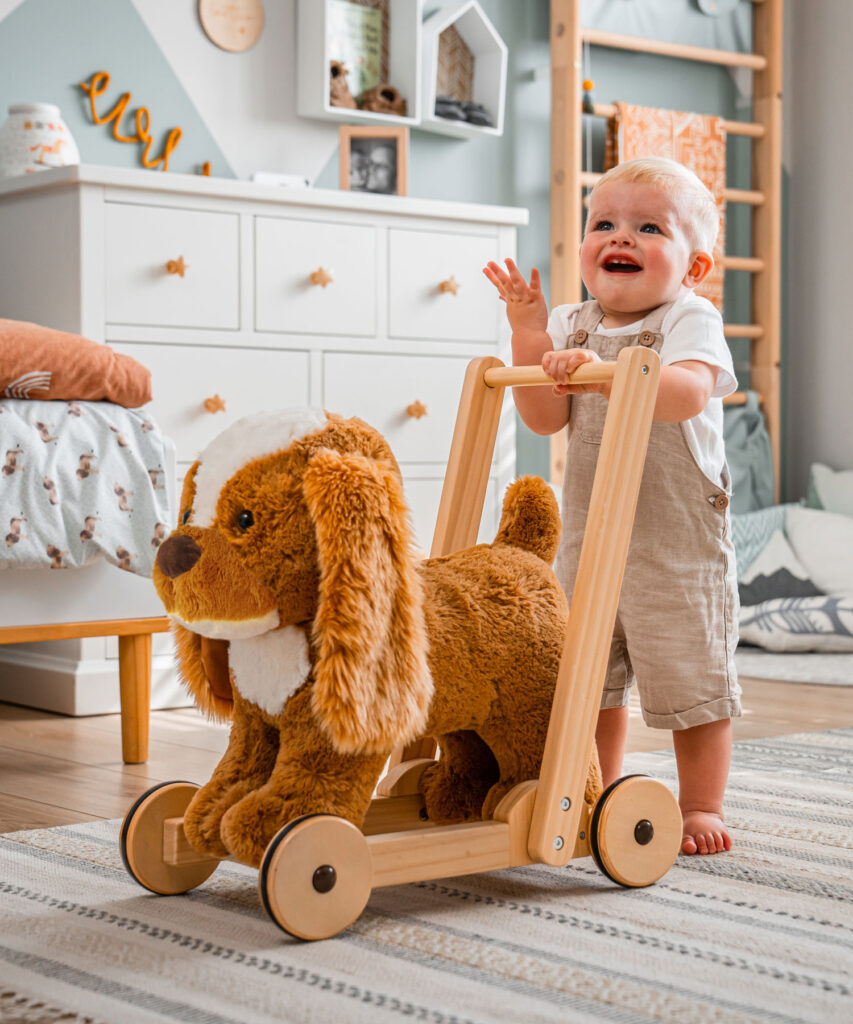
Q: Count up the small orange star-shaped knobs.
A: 5